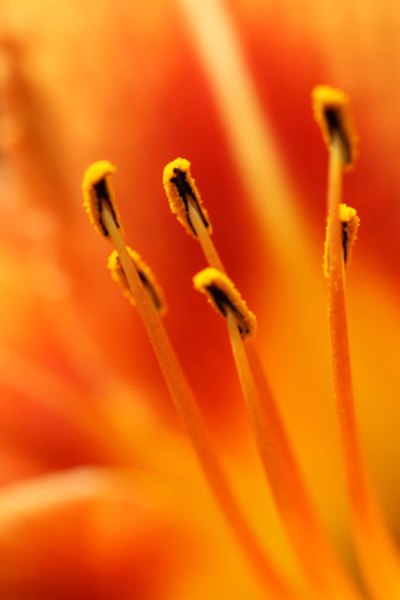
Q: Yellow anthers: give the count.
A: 6